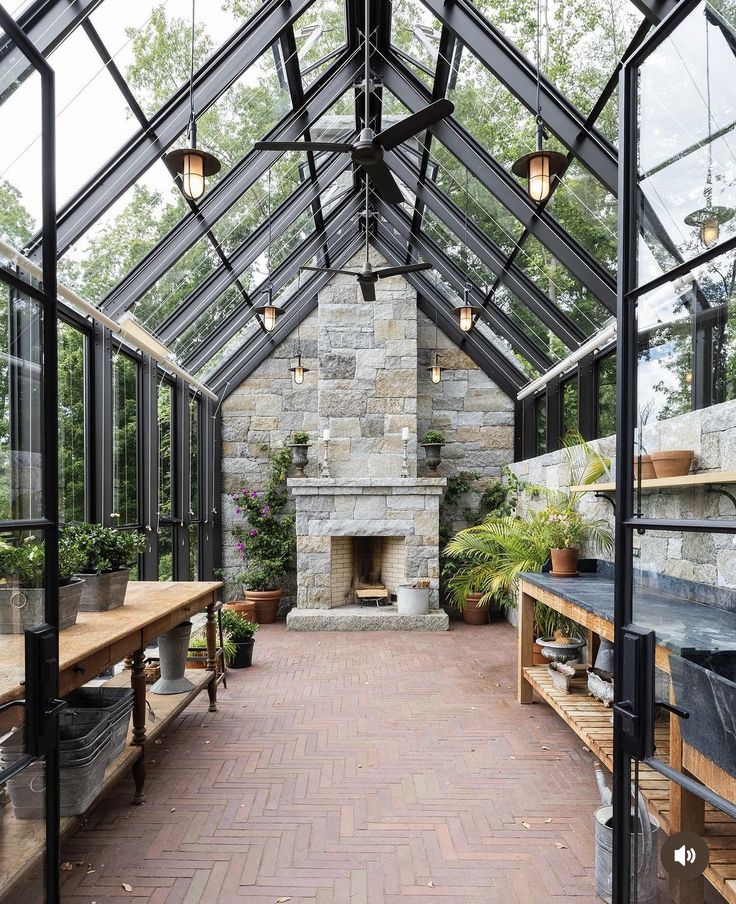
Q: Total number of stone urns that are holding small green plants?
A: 2